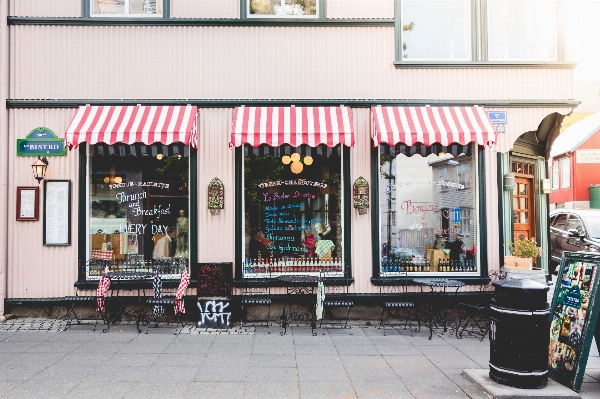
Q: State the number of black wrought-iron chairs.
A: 6